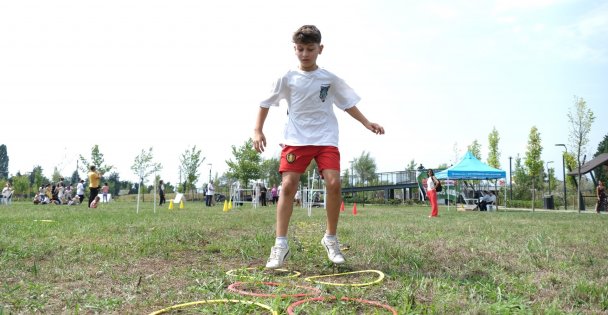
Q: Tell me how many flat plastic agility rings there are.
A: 5